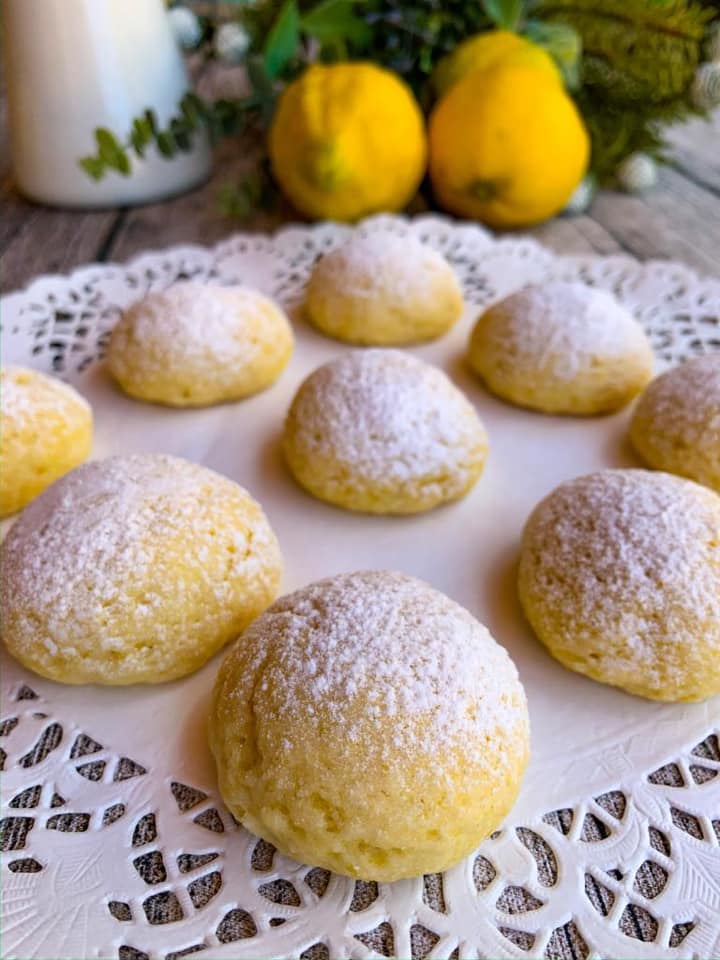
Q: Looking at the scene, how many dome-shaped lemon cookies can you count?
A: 9